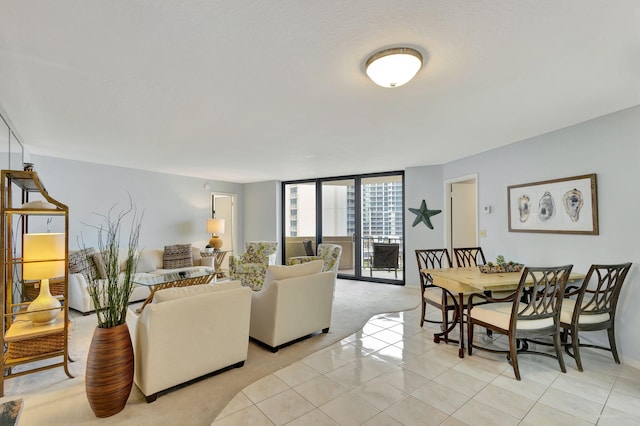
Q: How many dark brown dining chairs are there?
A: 4